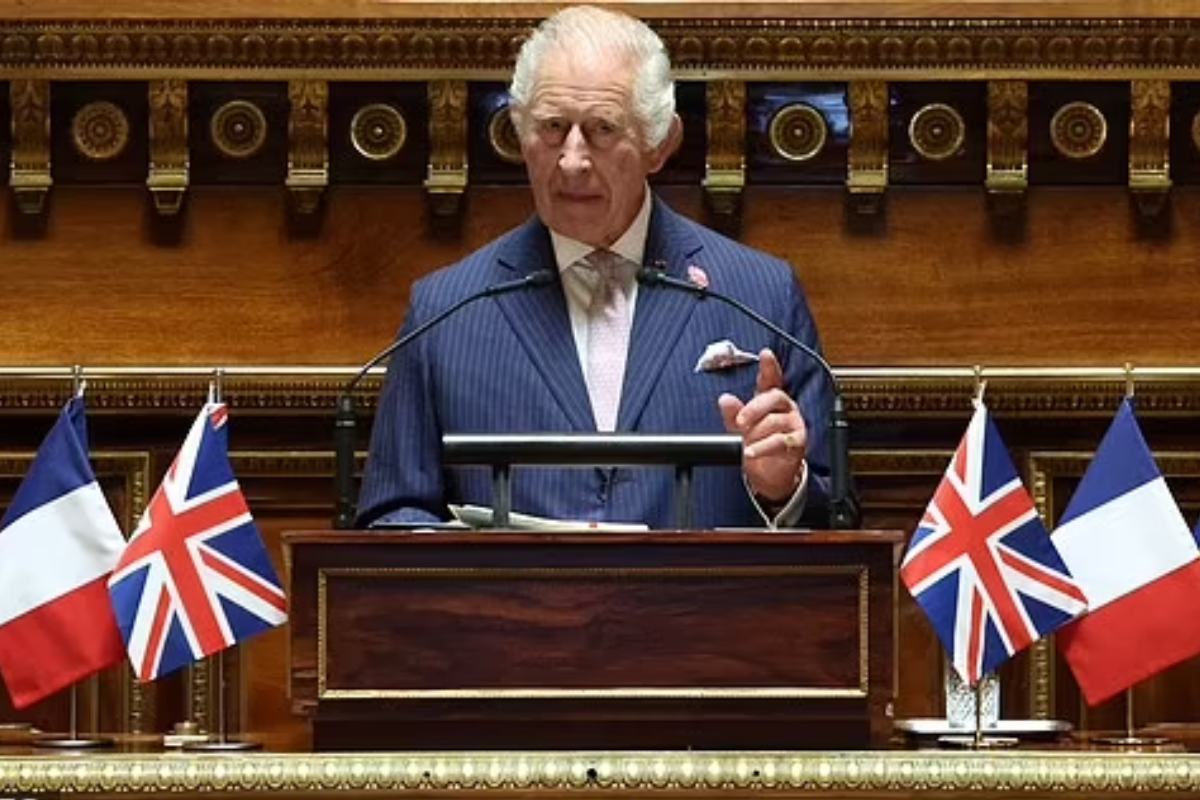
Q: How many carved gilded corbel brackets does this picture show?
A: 8